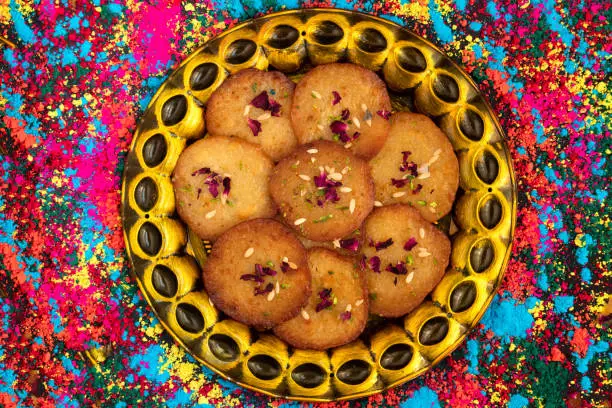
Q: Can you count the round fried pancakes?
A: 8